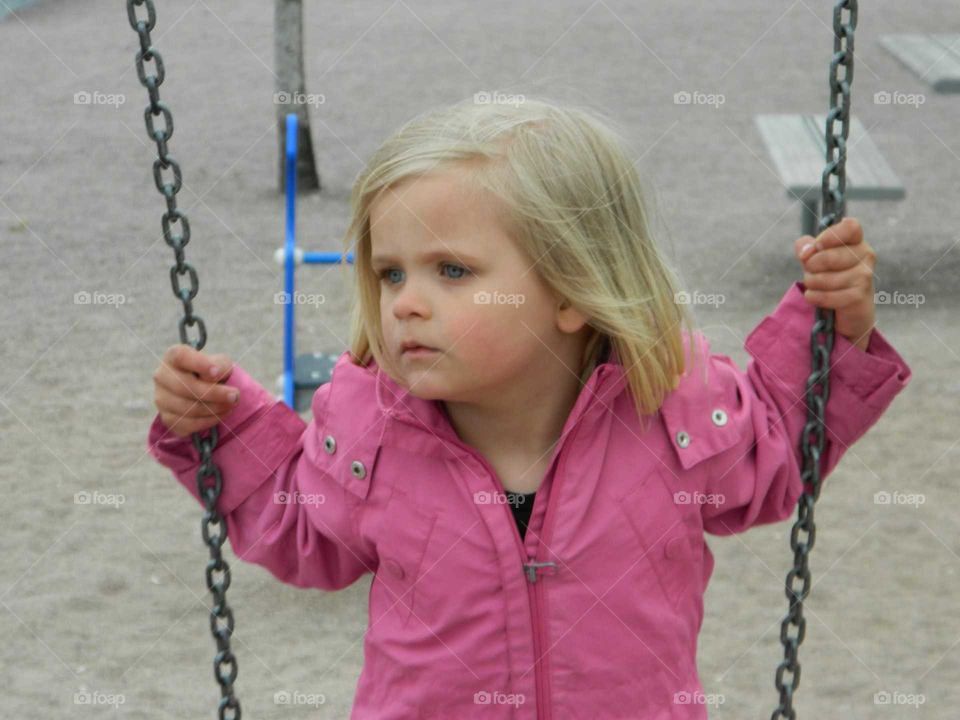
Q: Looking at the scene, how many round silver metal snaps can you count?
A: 4